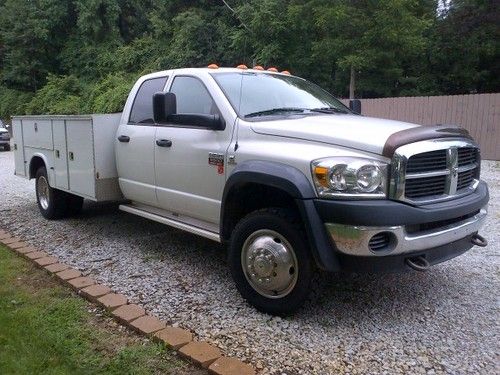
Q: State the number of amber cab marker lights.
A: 5